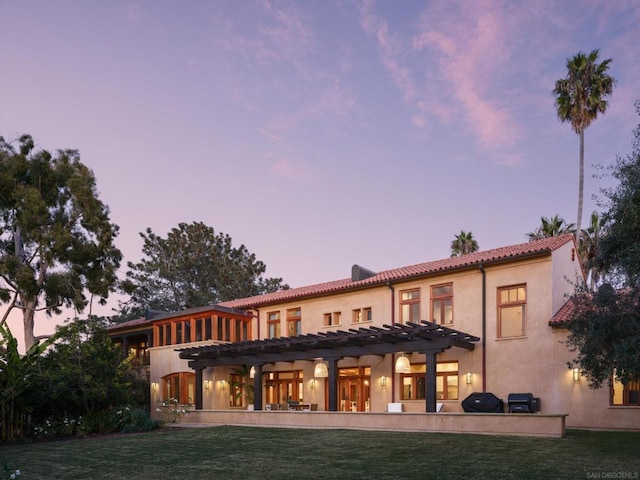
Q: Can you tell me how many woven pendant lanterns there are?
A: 3